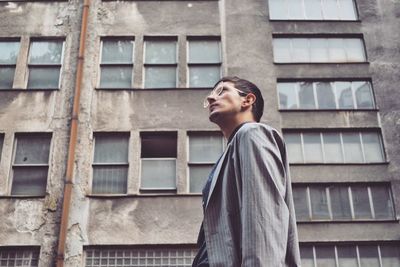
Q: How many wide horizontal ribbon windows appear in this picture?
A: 6